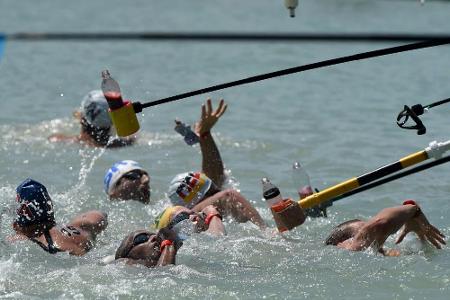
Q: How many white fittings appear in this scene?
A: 1